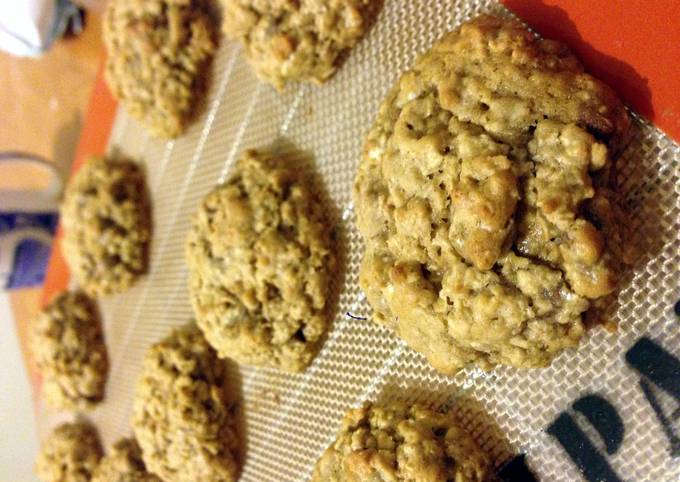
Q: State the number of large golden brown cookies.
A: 10